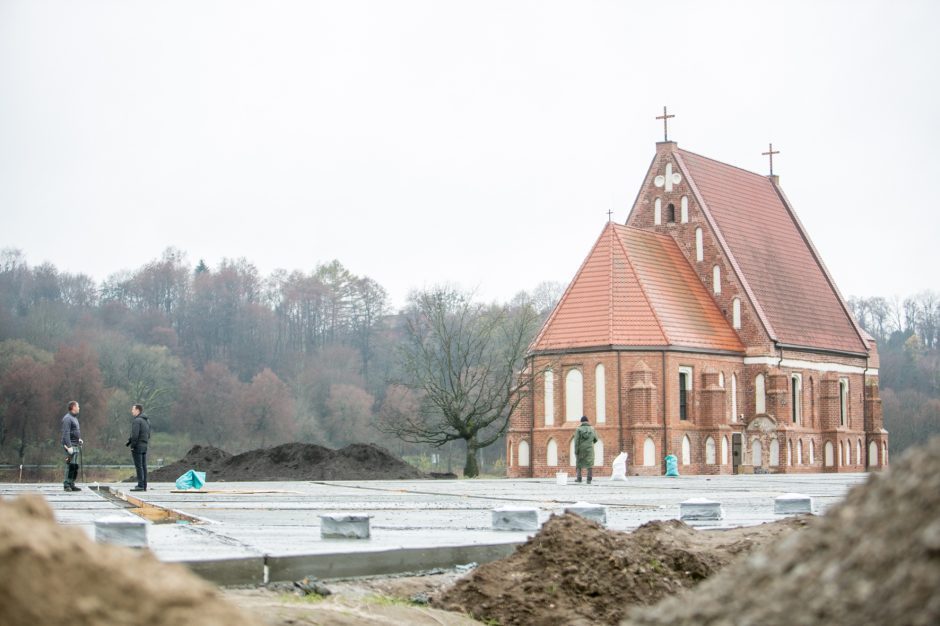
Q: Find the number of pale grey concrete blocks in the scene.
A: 6